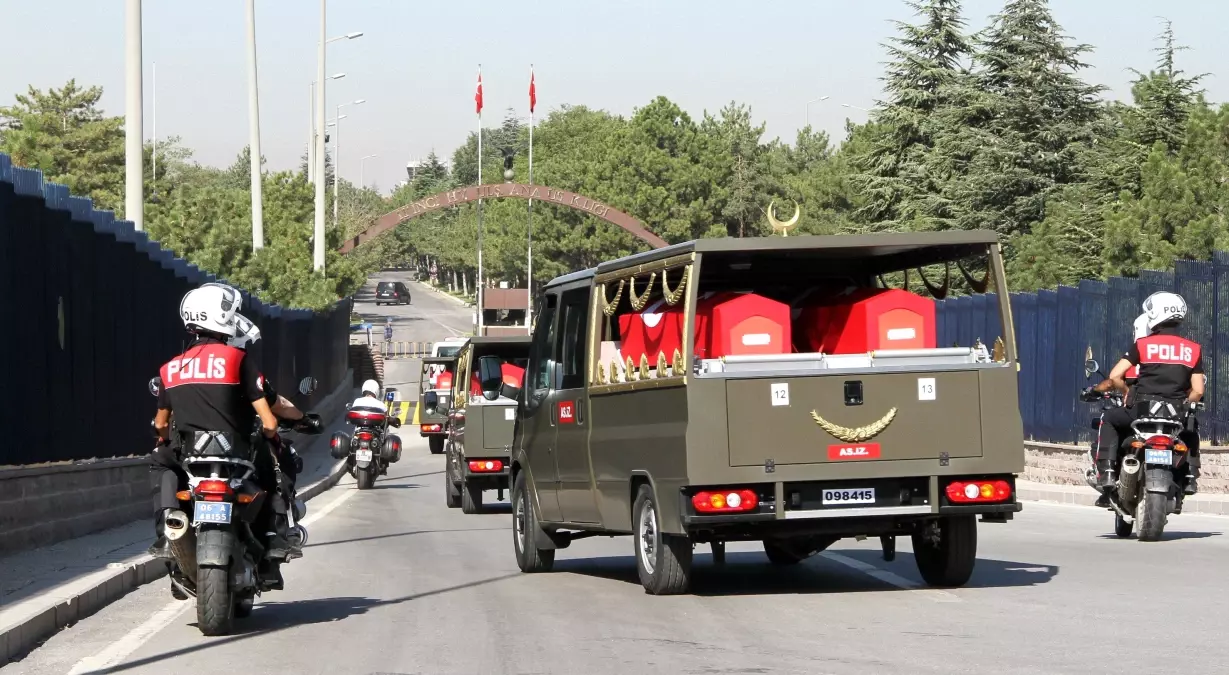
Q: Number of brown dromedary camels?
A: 0